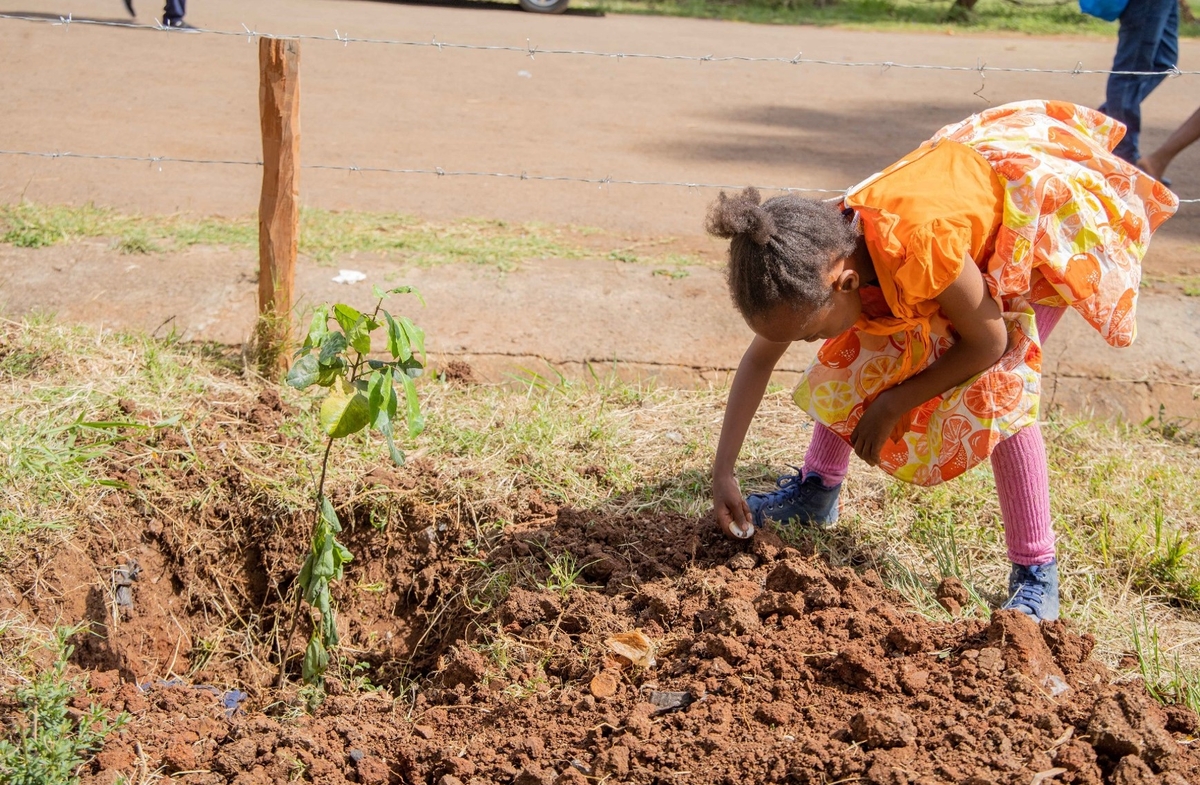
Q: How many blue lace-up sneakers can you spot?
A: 2